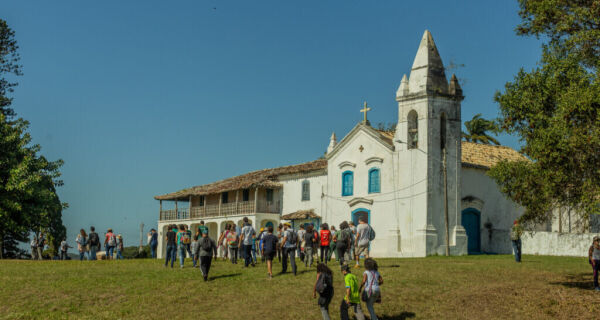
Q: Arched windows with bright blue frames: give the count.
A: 2